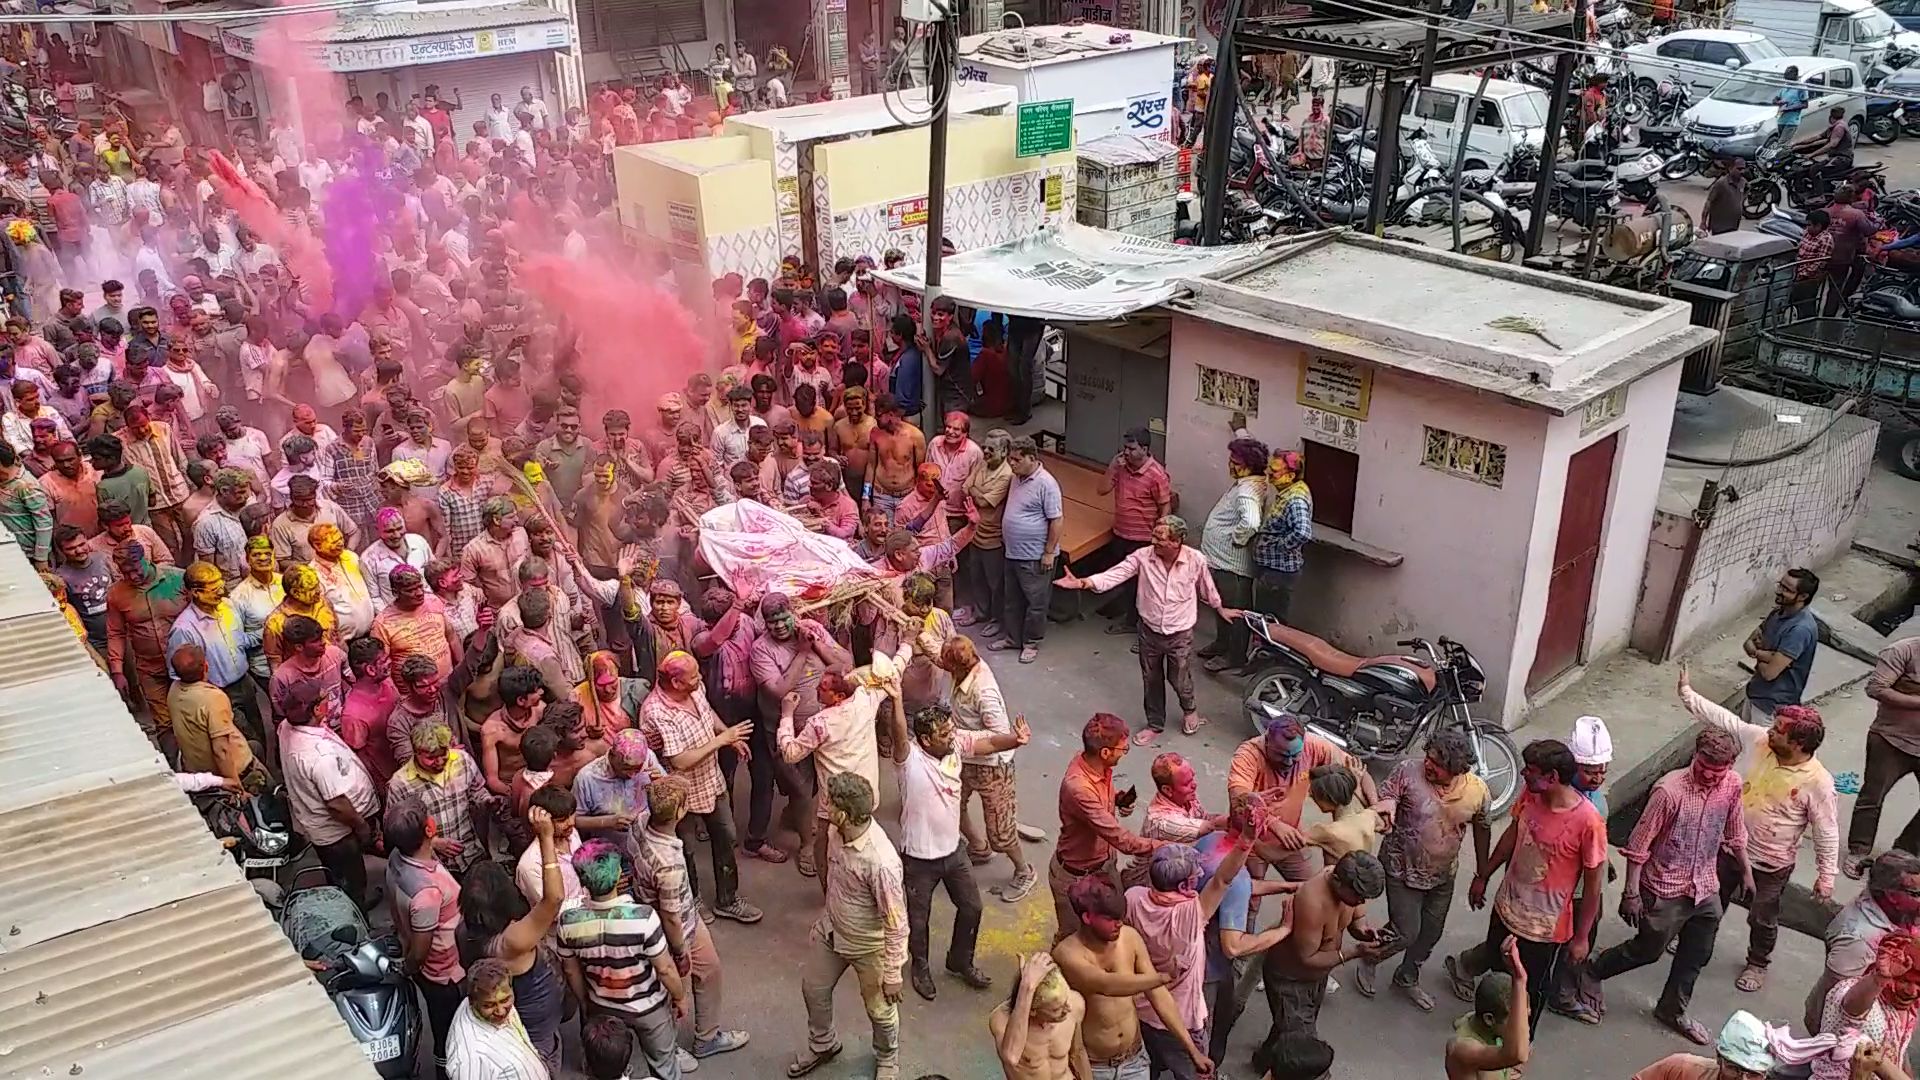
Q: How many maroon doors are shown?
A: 1